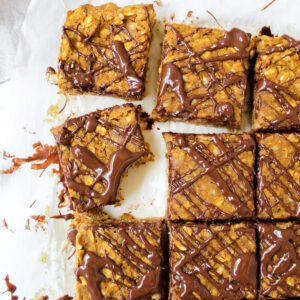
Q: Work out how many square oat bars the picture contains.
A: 9